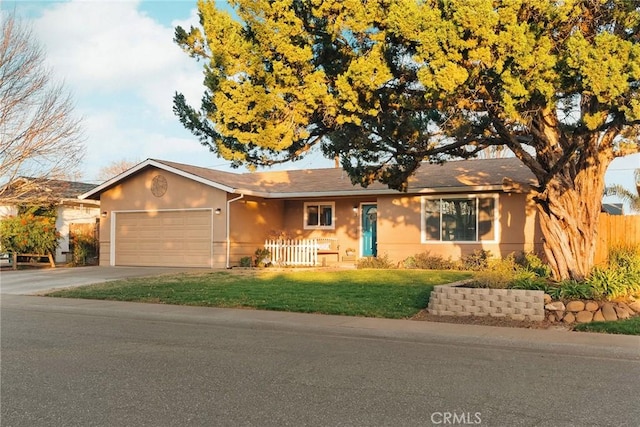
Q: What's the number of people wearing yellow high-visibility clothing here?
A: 0